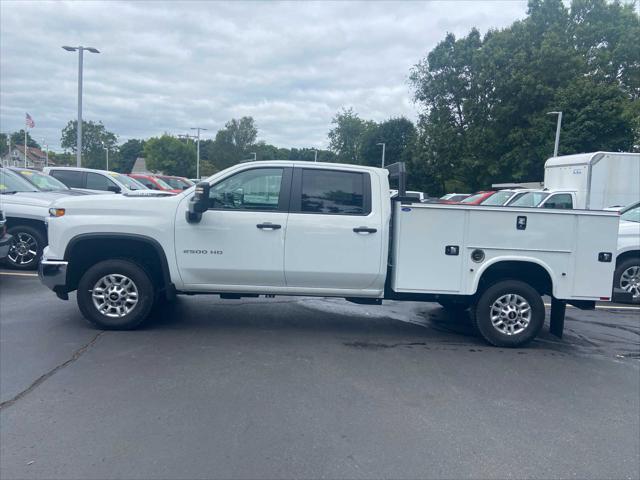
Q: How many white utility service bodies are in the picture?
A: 1